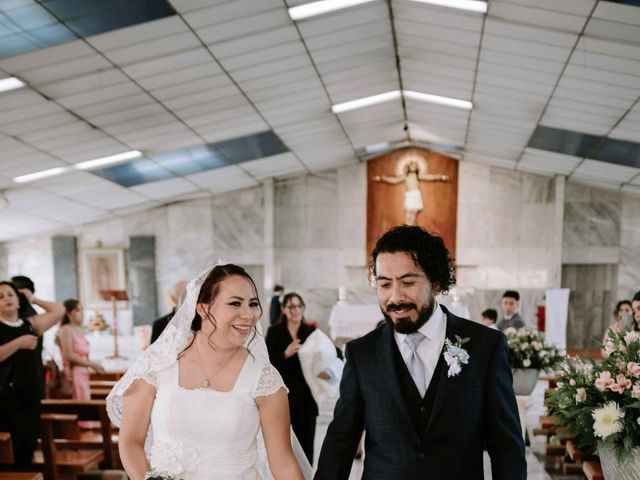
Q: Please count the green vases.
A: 2